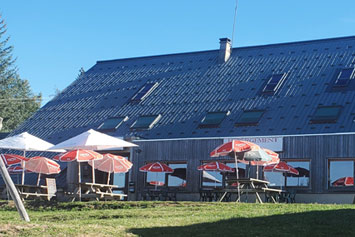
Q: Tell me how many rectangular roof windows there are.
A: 8